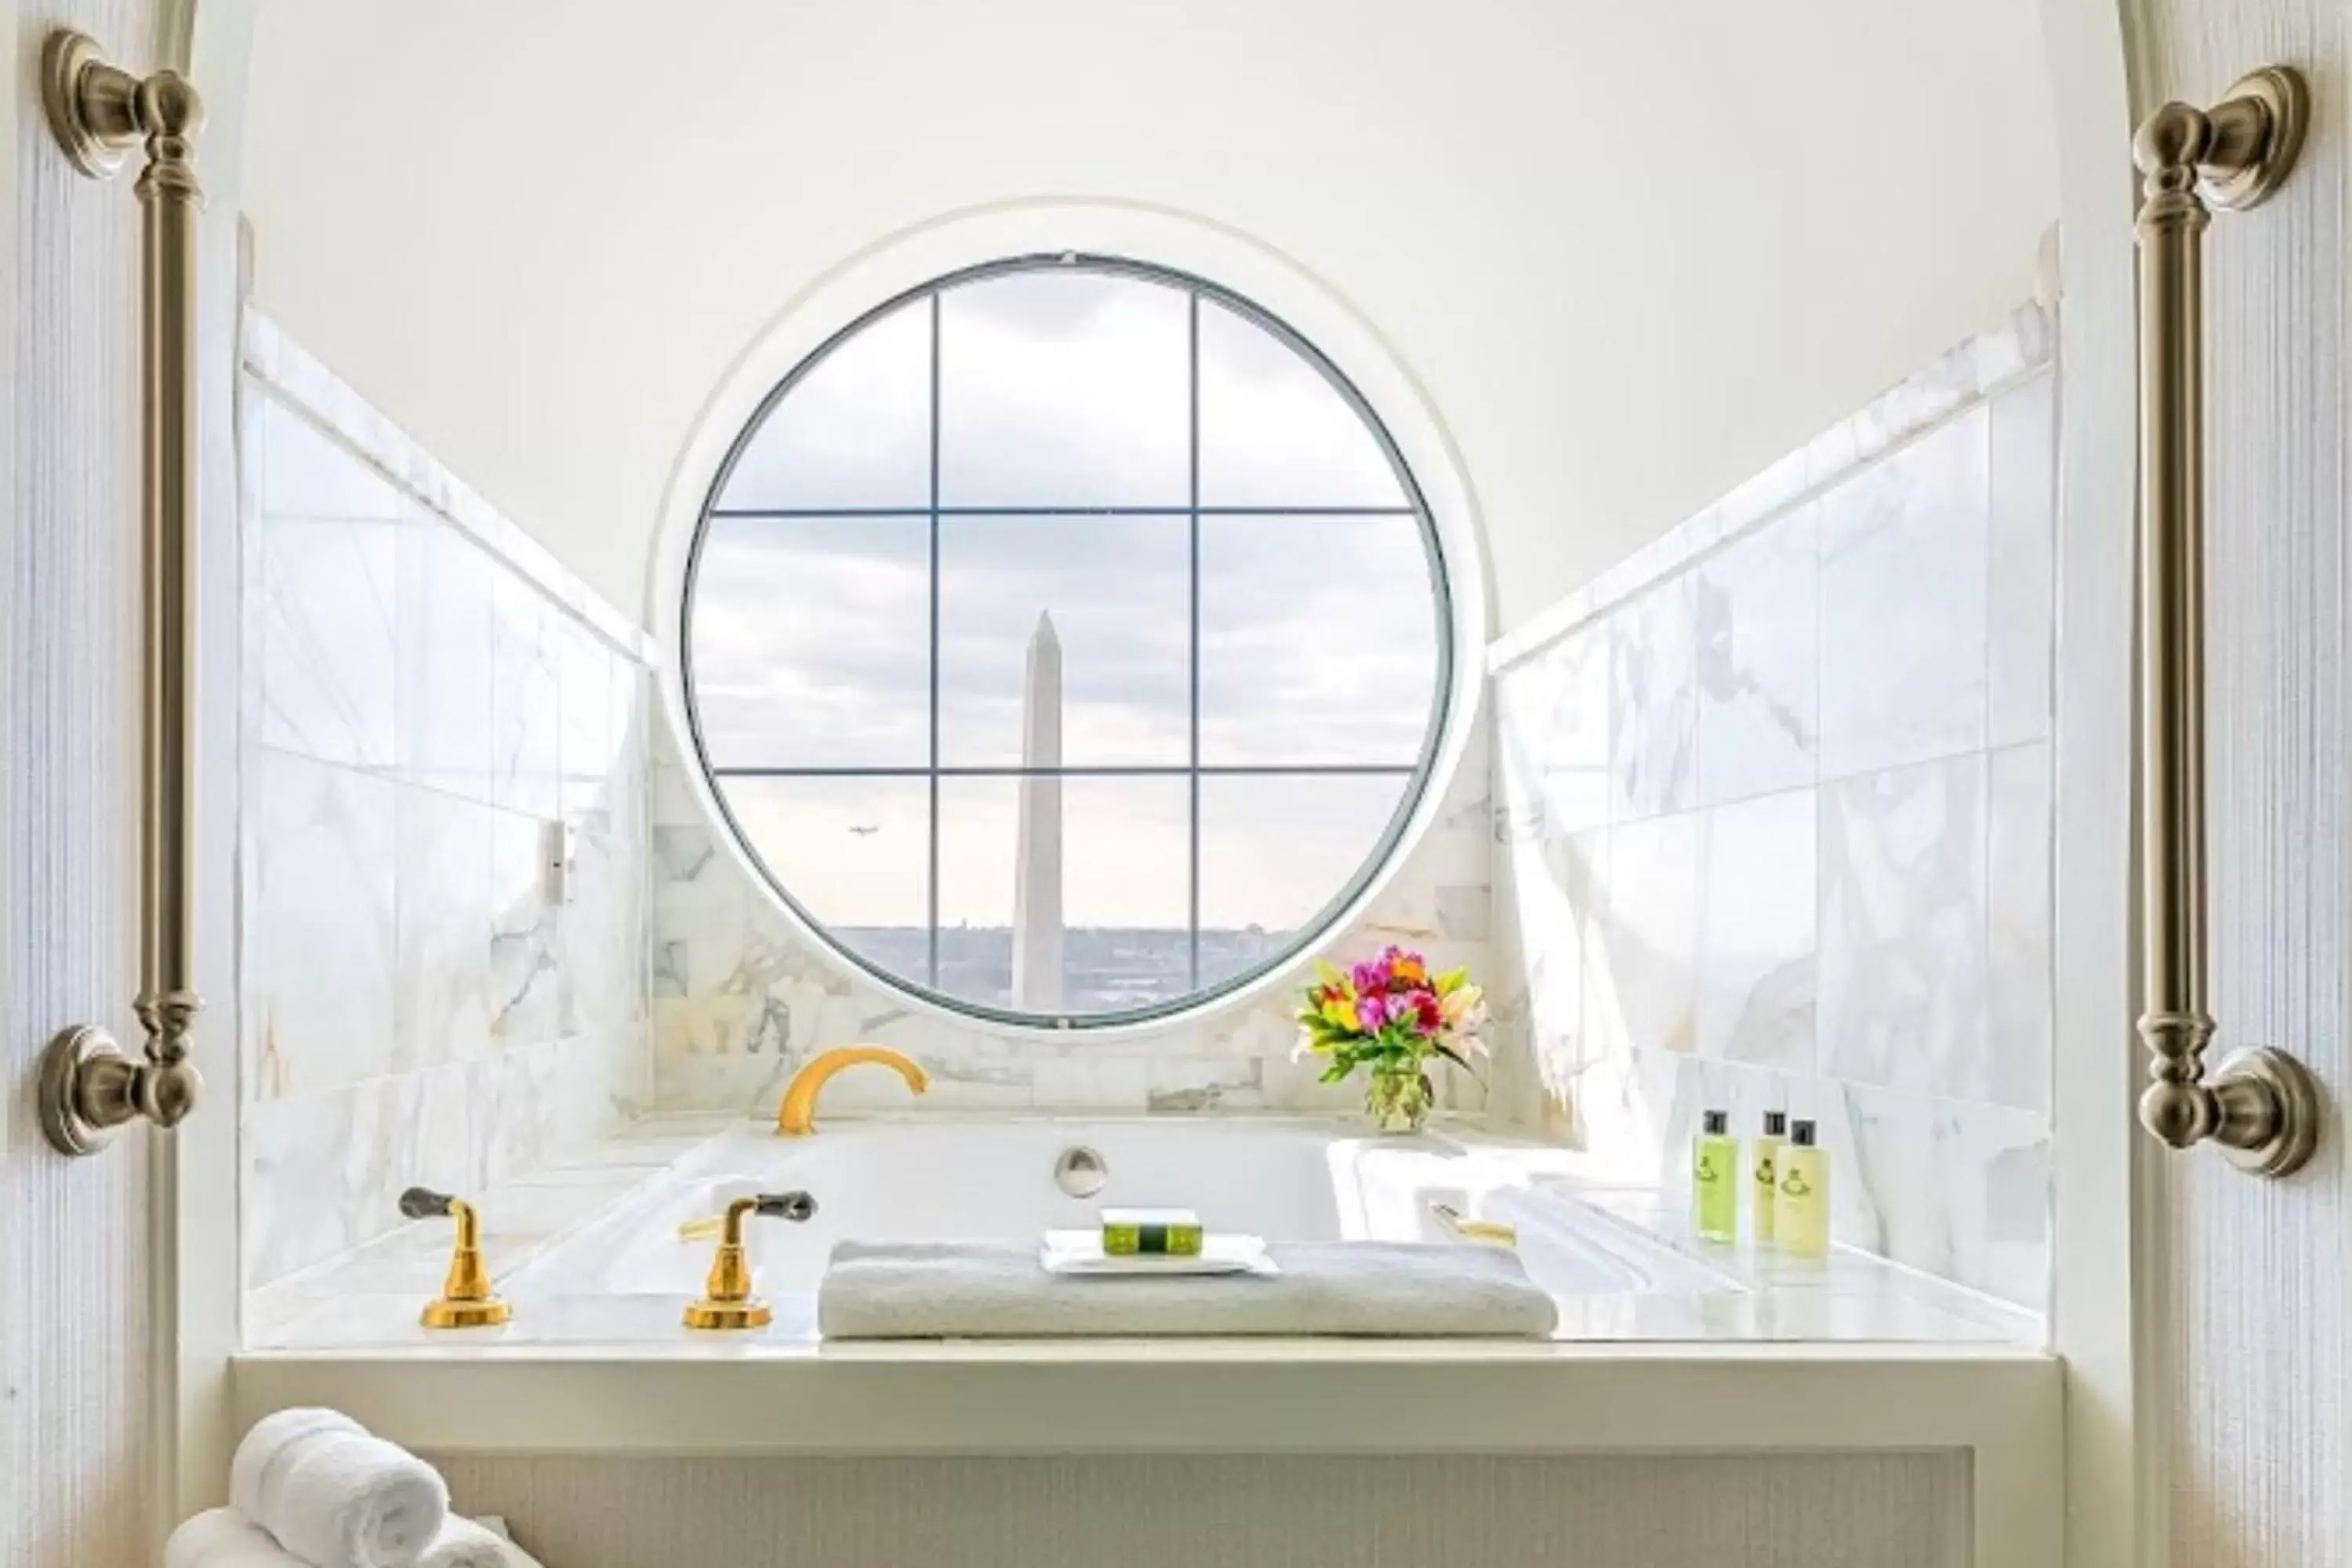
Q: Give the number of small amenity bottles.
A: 3